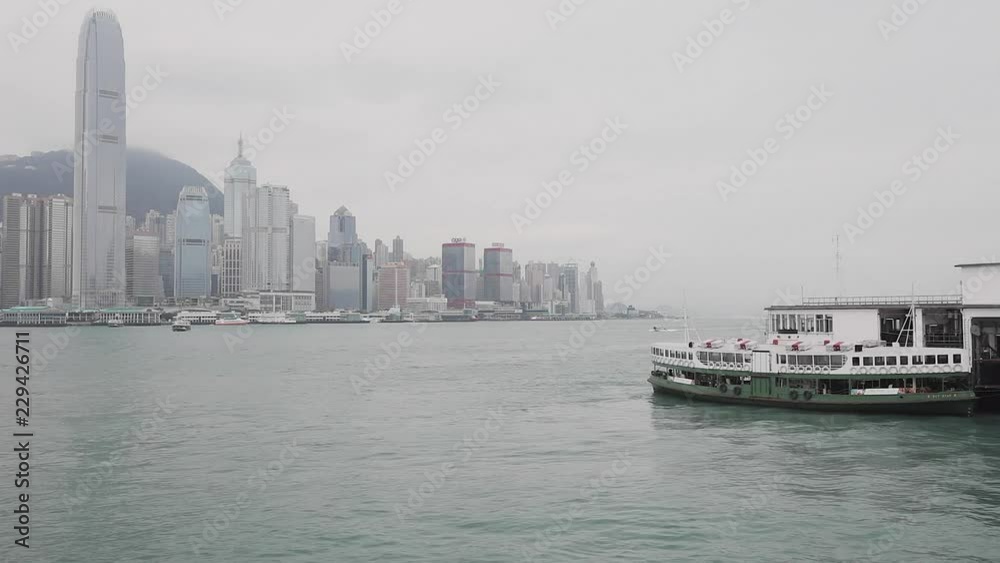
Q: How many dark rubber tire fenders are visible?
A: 4